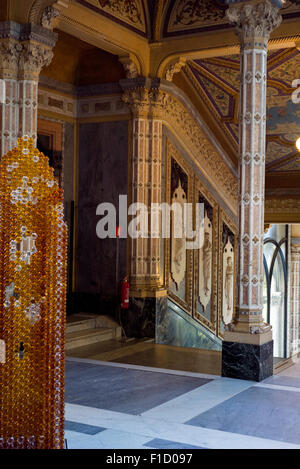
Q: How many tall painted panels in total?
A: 3